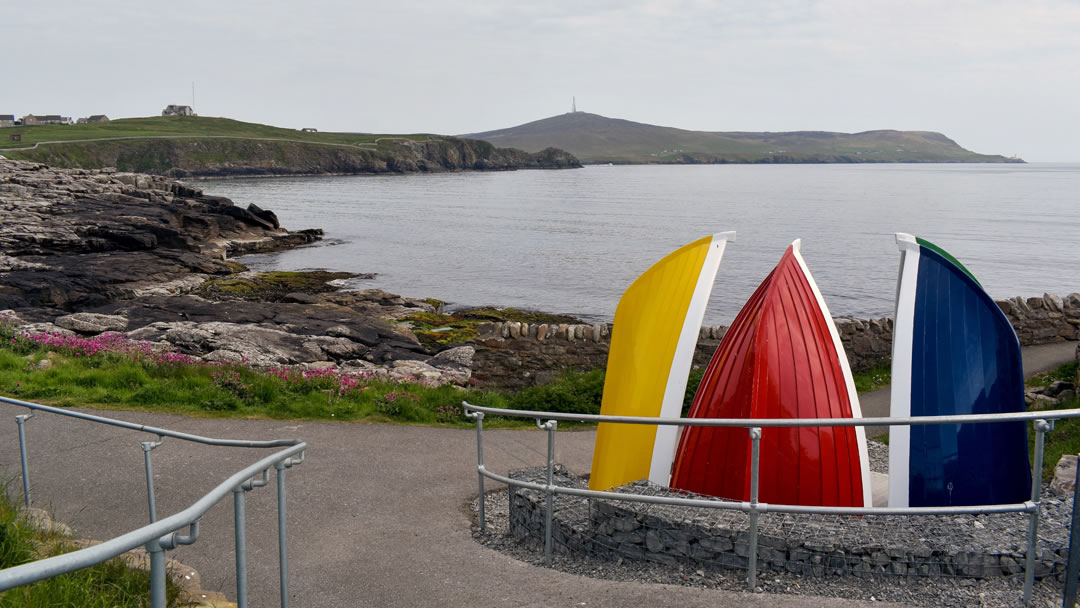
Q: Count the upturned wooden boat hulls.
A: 3